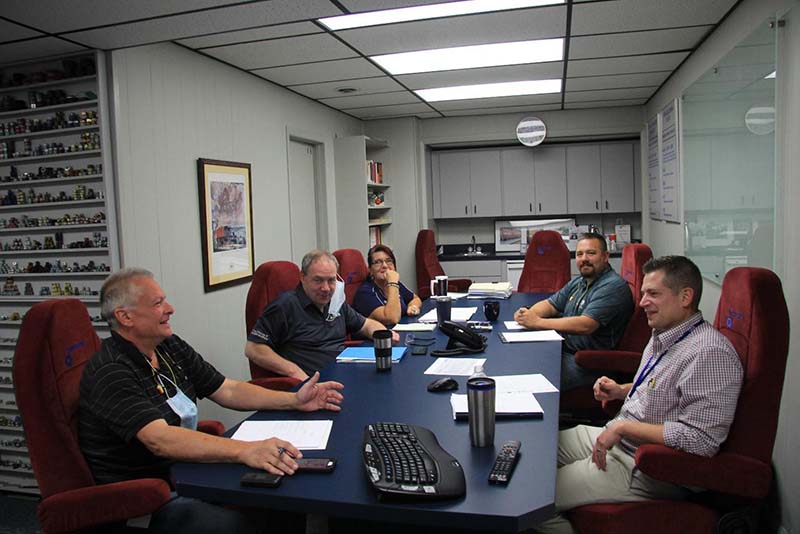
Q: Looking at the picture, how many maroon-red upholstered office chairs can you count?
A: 7